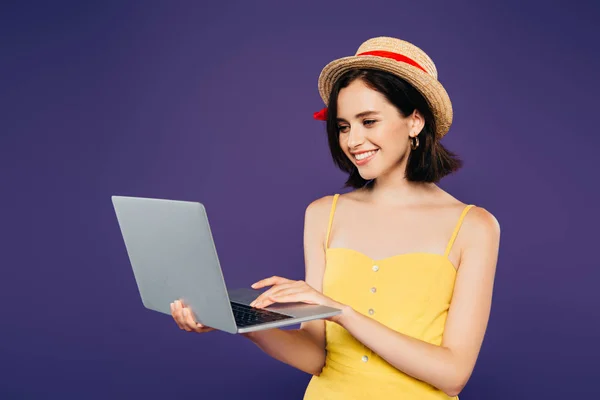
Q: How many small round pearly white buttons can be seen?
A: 4